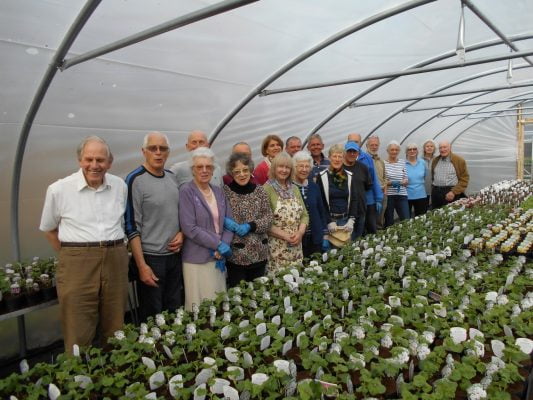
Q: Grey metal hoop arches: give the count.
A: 7